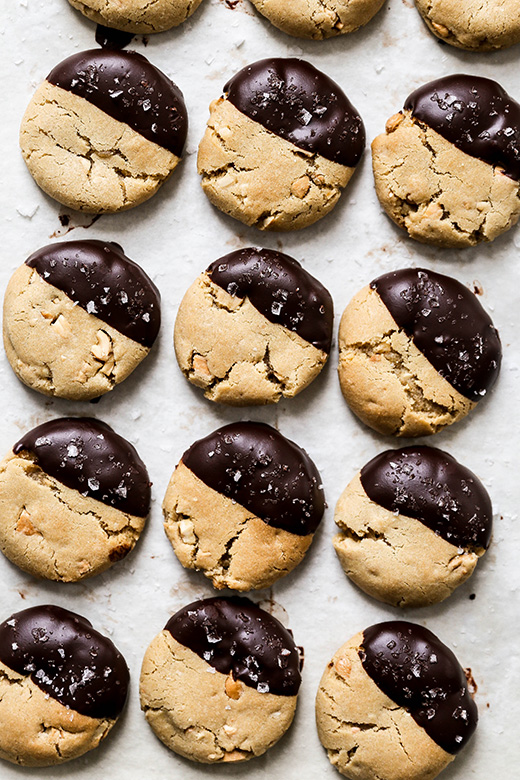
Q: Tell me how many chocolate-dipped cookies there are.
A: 12